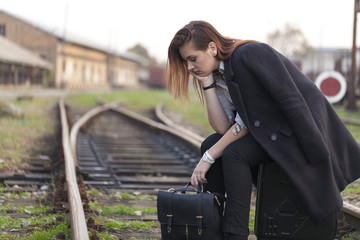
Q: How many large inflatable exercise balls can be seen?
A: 0